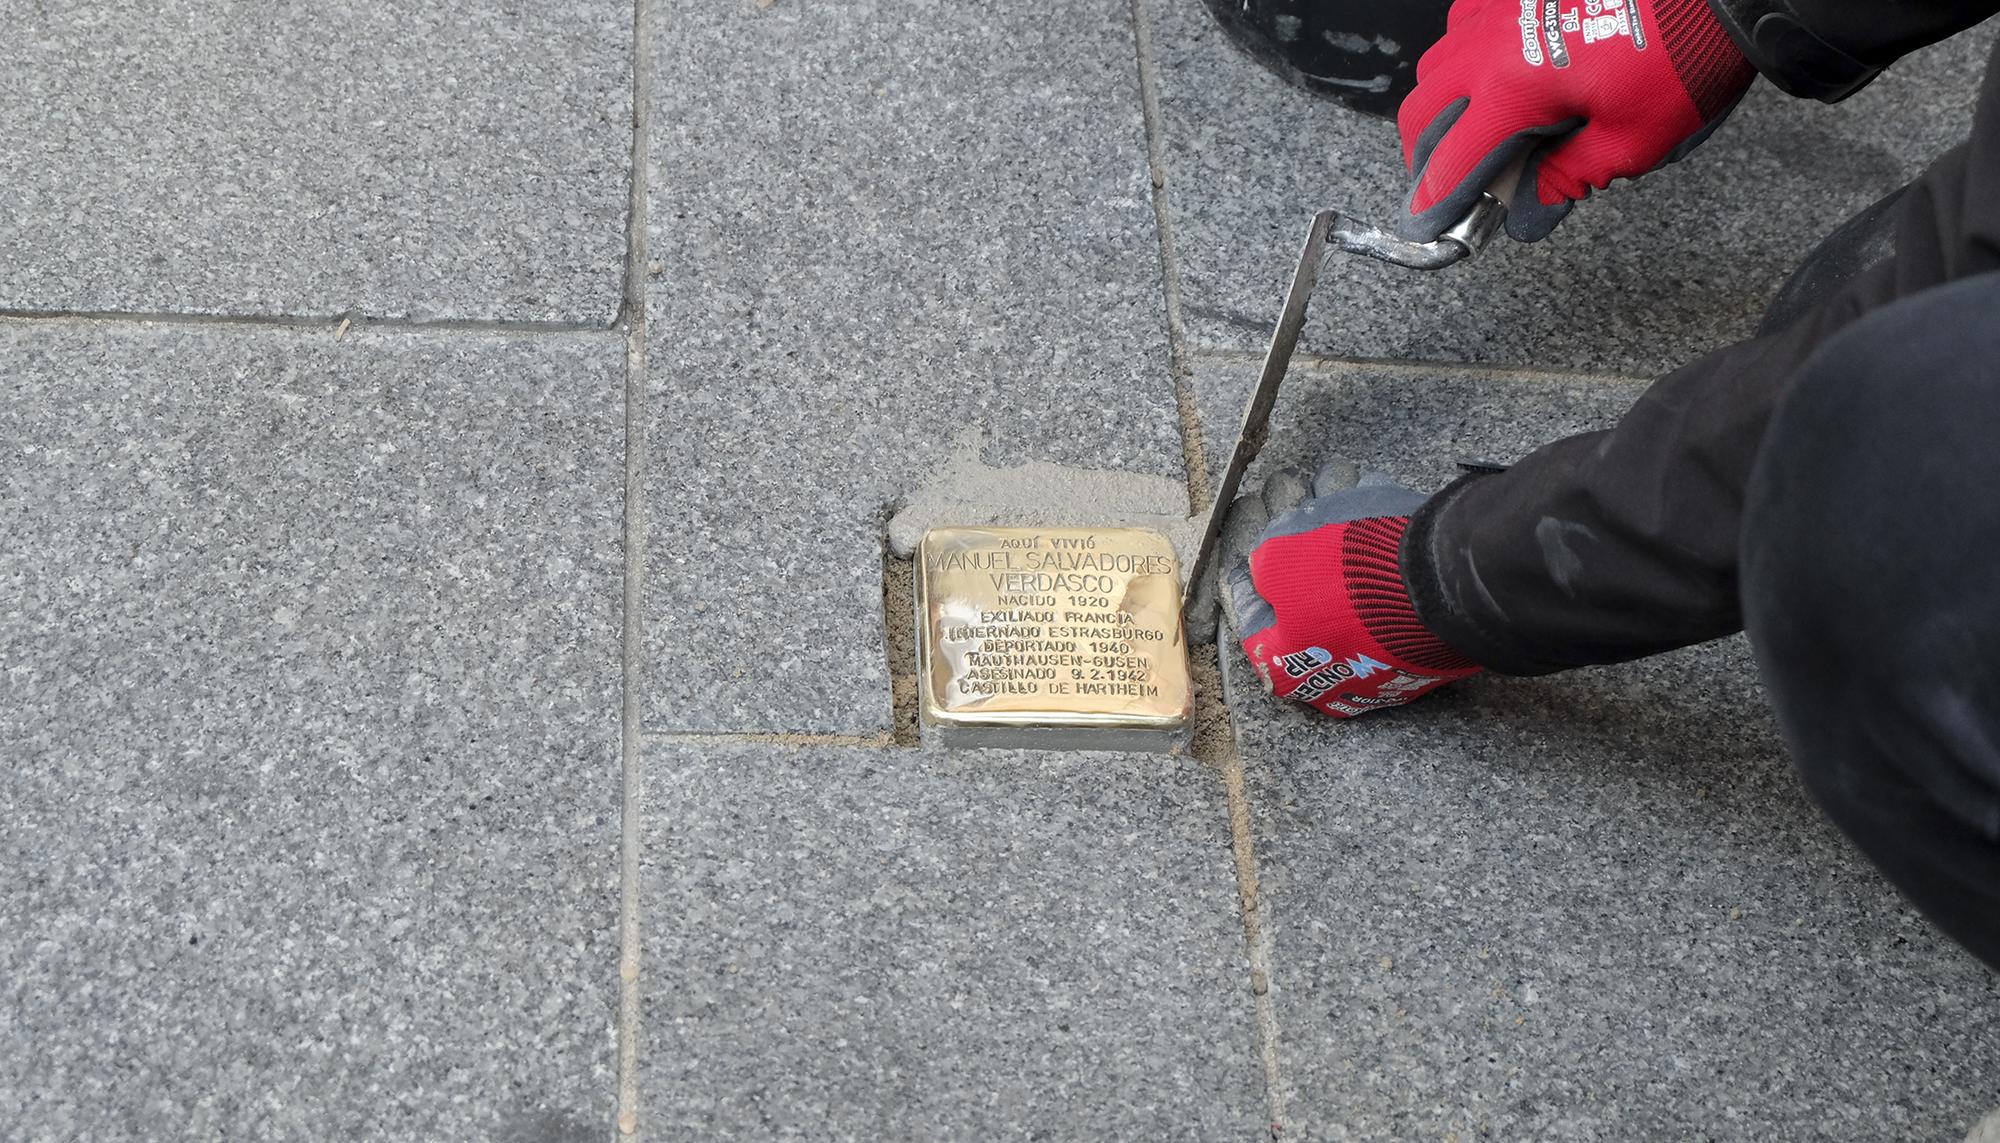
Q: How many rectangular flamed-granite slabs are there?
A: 6